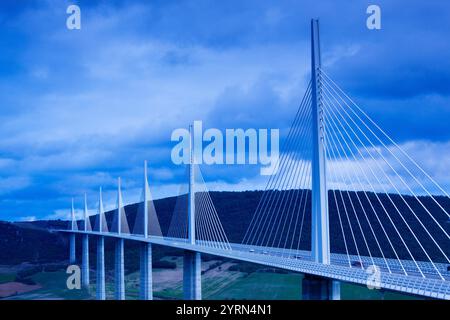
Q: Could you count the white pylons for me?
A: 7